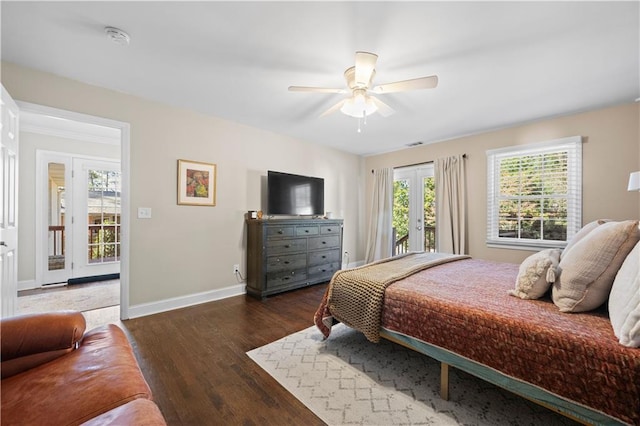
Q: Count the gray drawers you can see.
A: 9